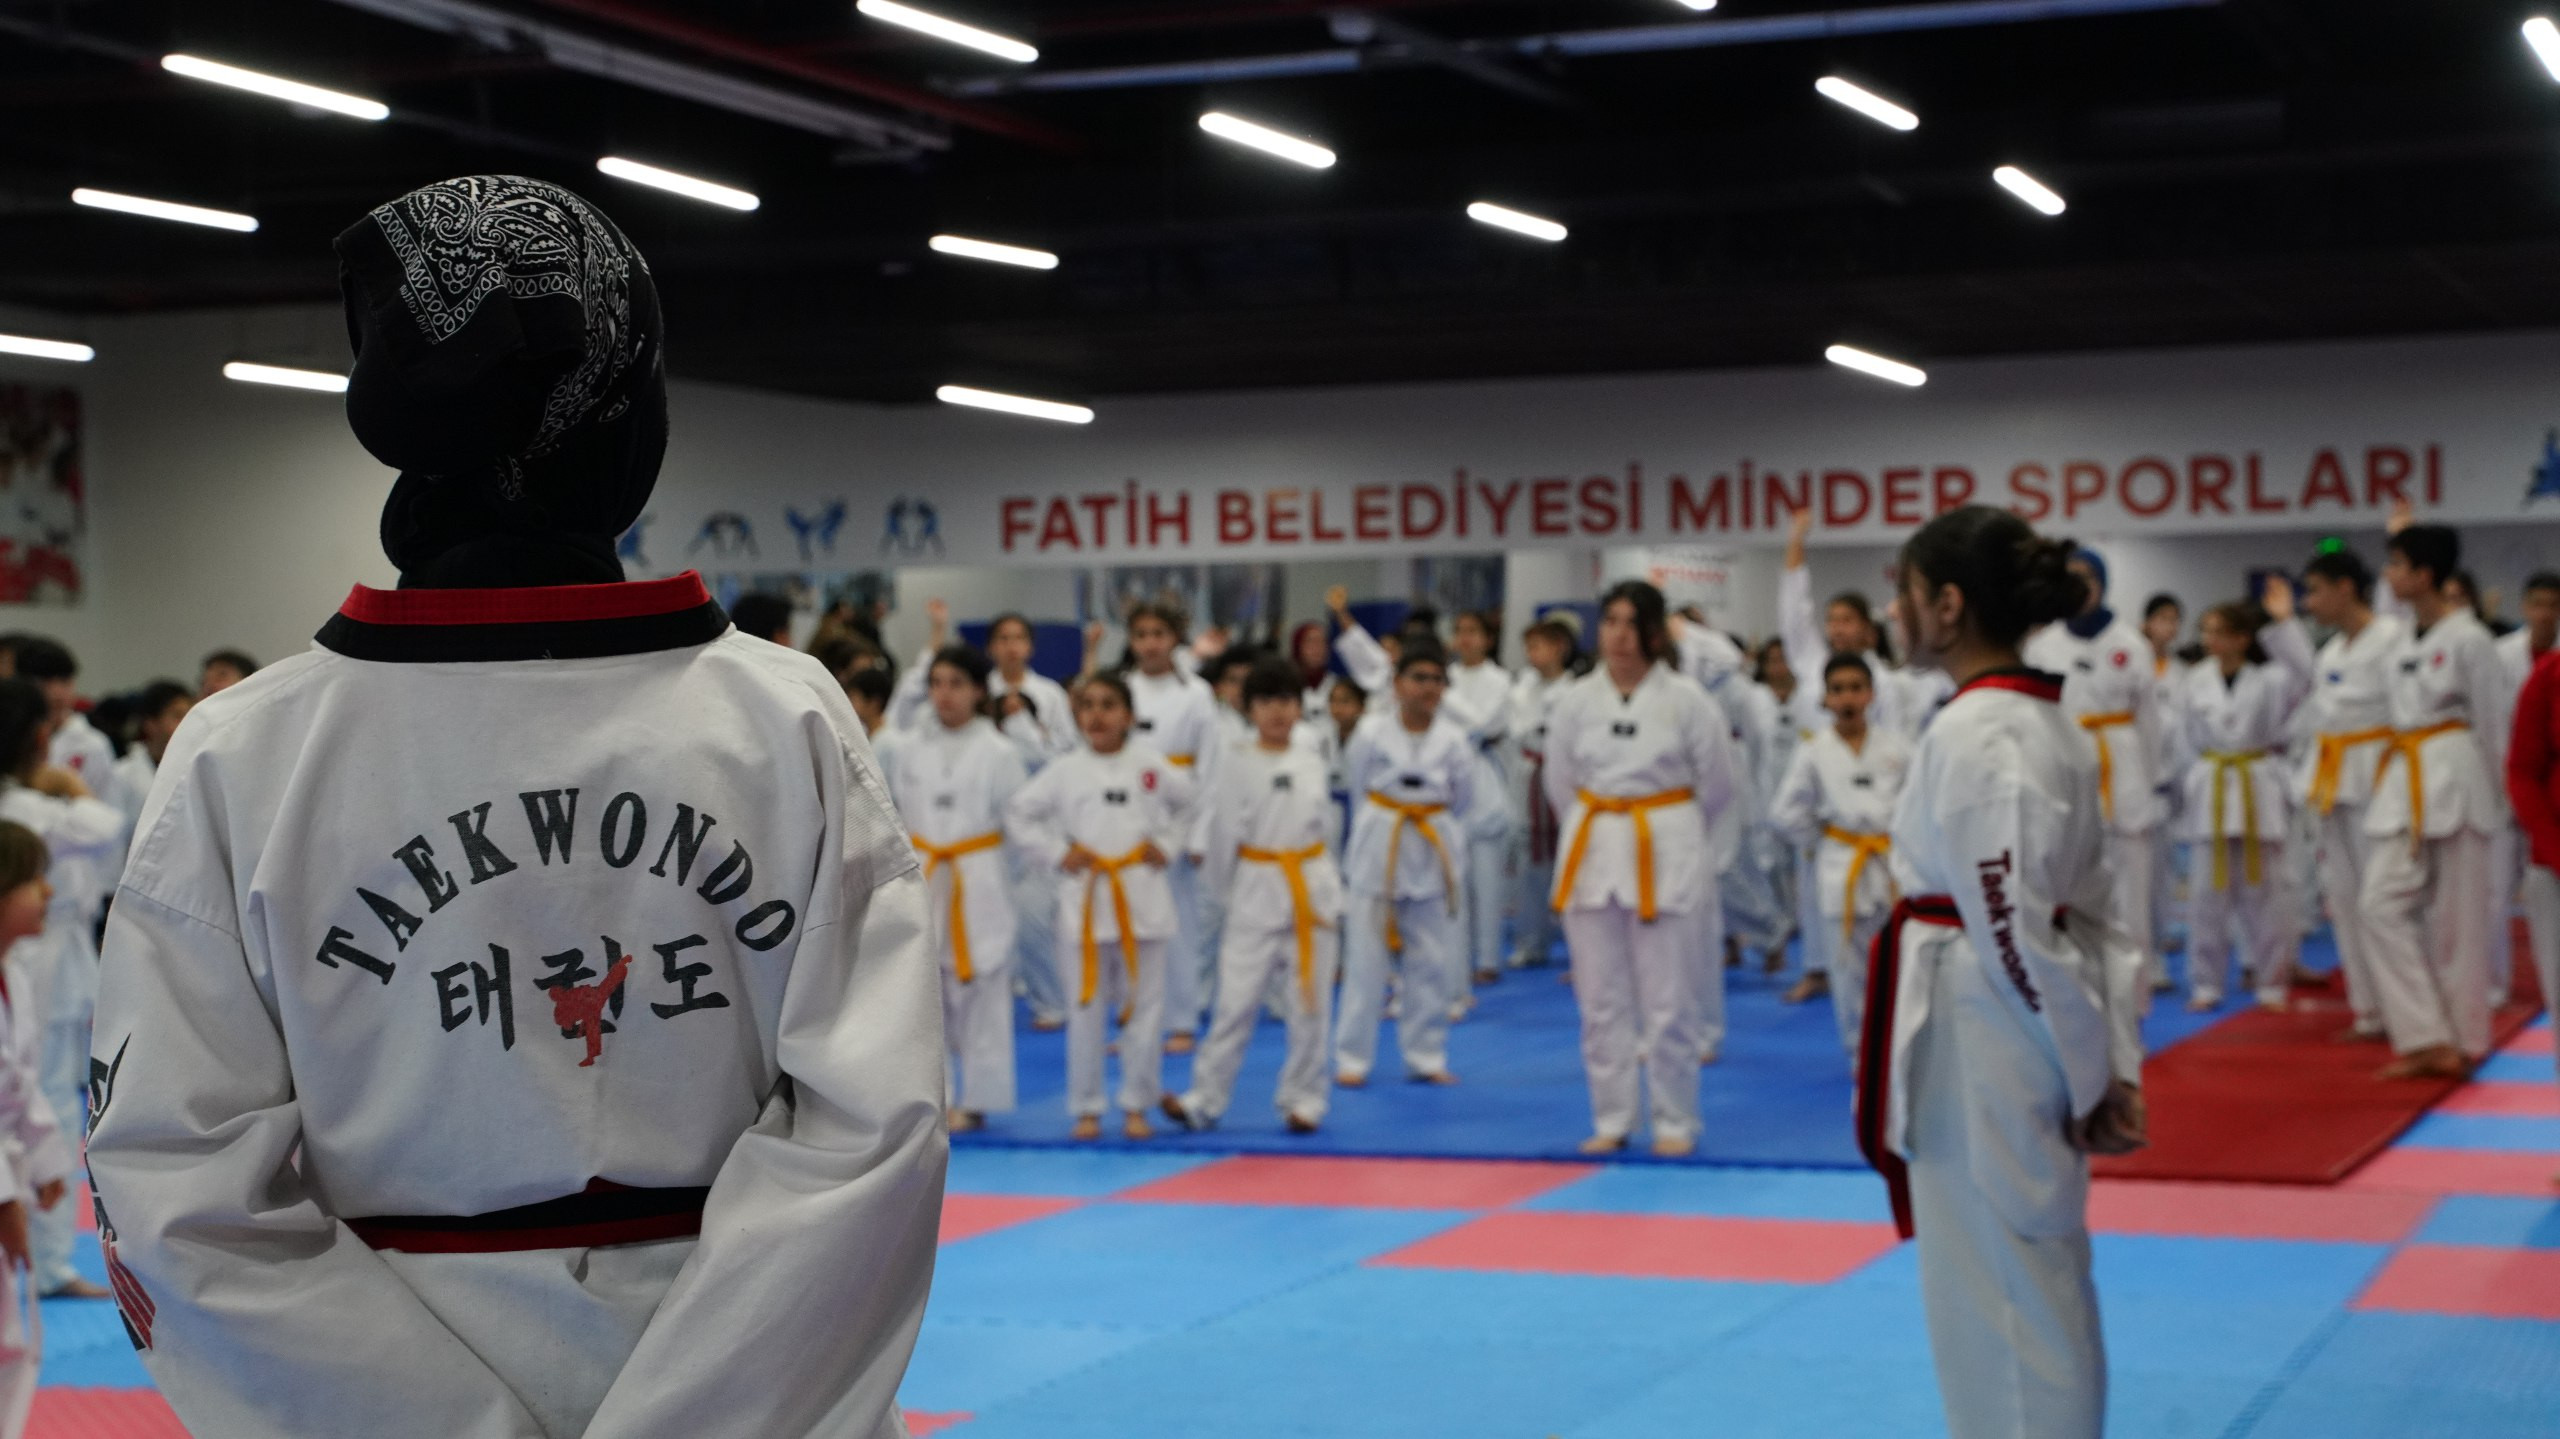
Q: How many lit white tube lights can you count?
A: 15